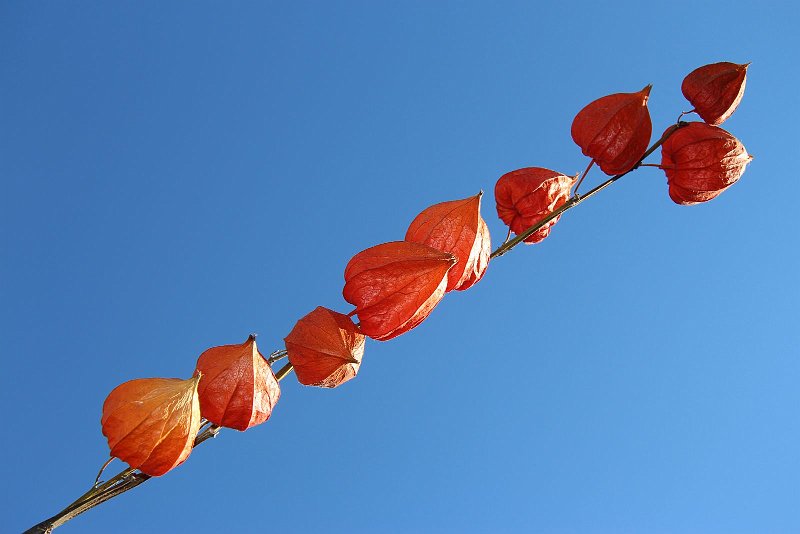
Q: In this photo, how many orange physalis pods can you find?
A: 9